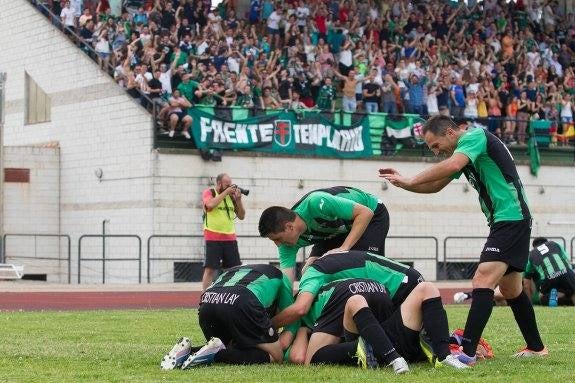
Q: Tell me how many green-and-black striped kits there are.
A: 6